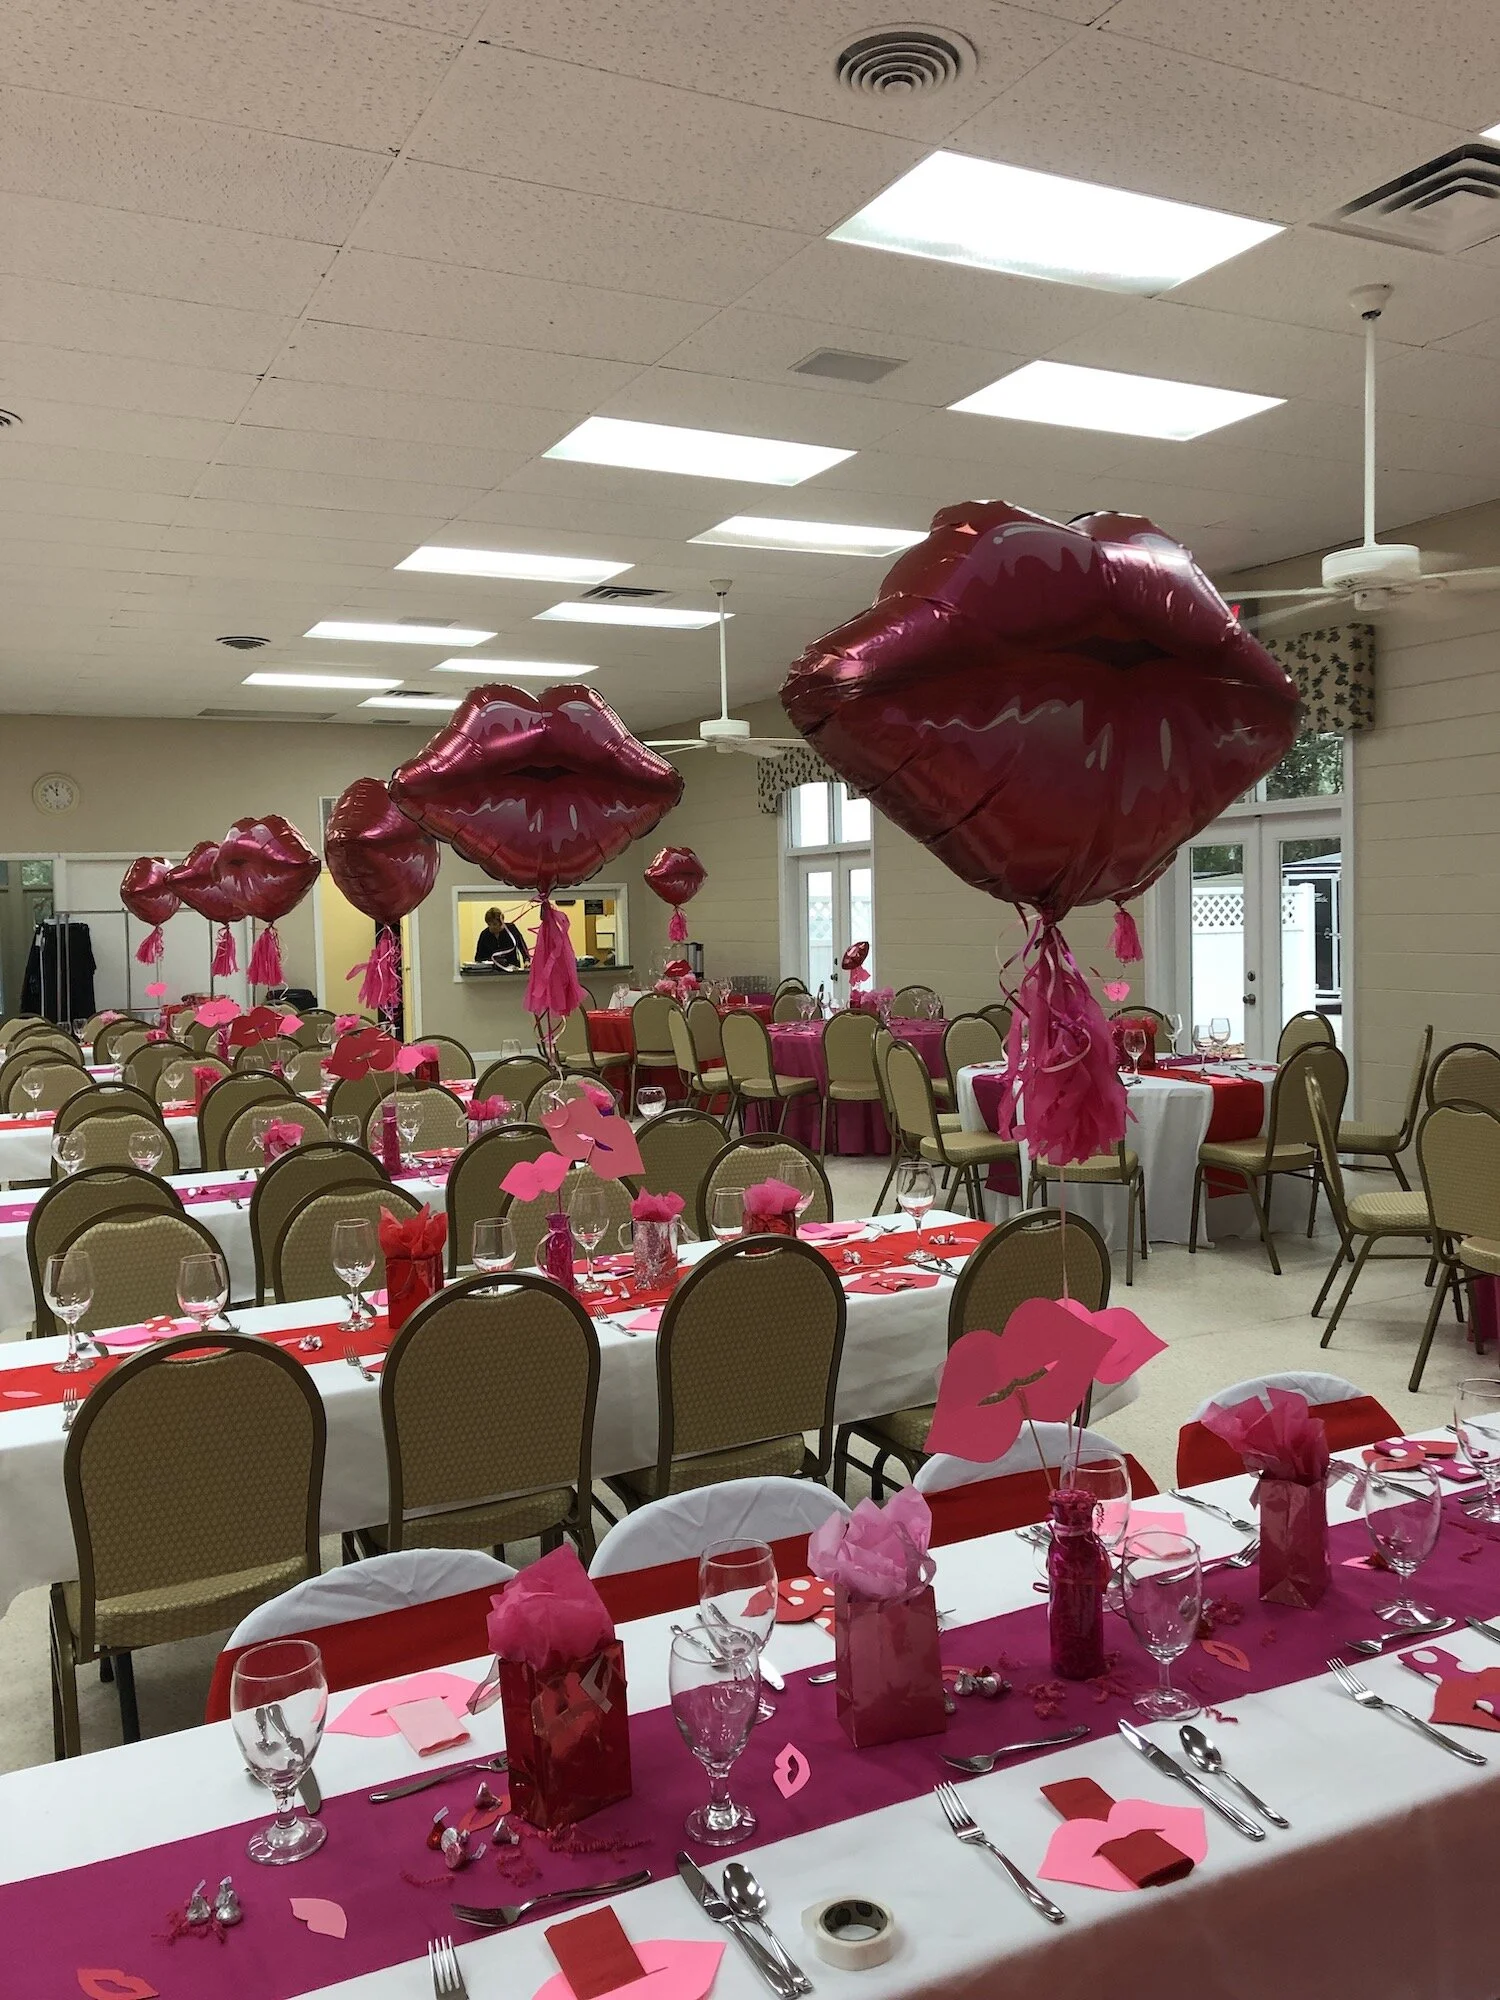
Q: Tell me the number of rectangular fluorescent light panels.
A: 11